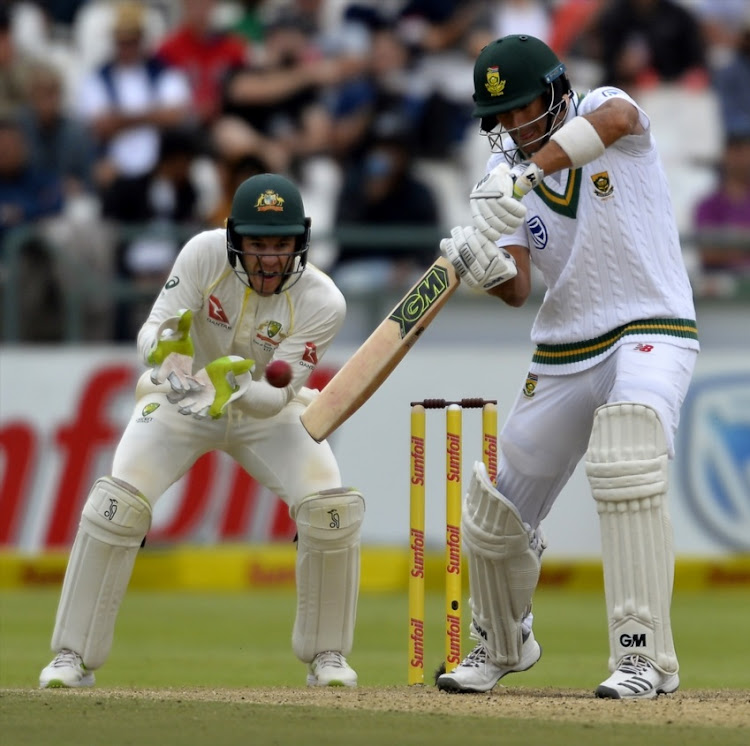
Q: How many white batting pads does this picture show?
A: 4